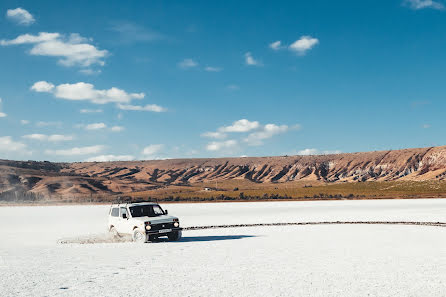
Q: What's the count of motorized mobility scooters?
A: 0